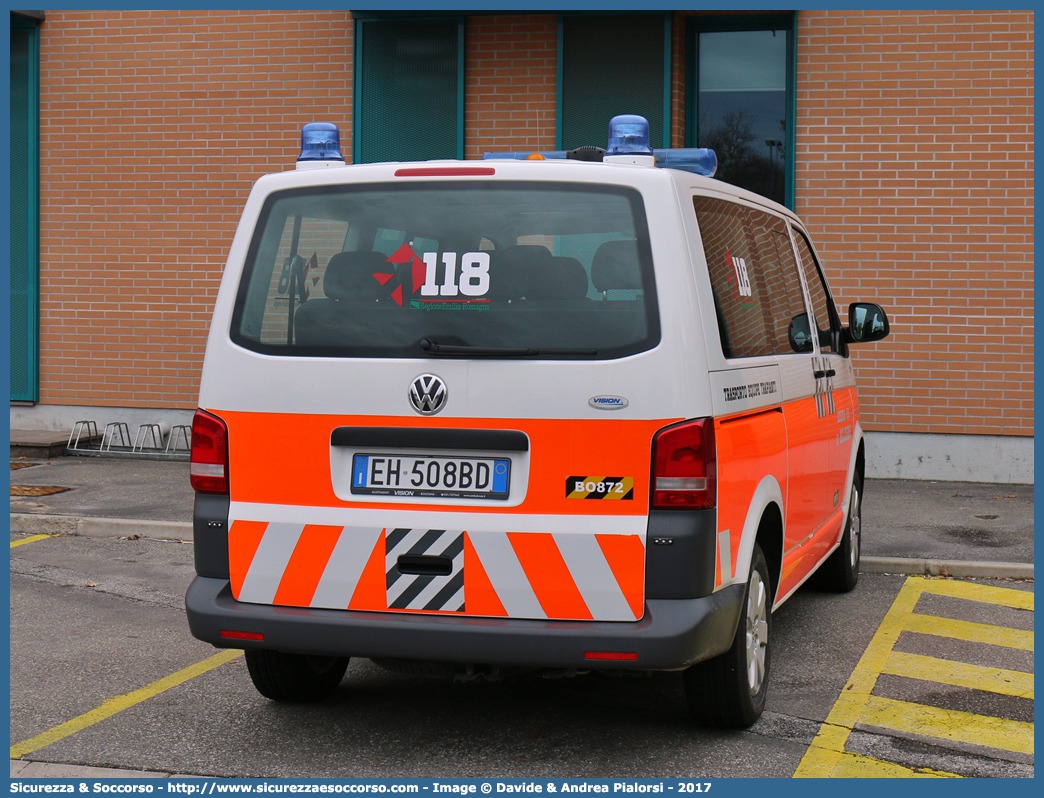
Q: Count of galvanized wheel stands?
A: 4